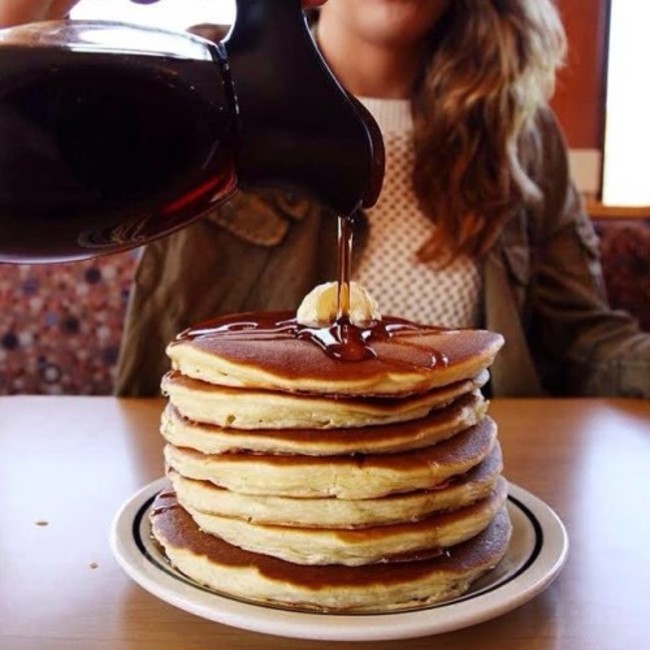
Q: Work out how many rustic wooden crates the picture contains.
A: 0